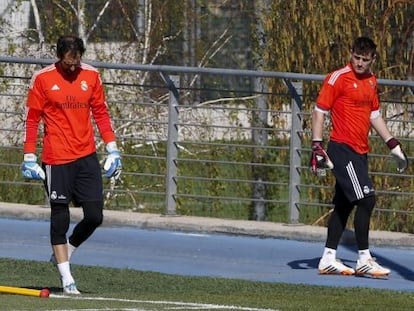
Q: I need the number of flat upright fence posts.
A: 2